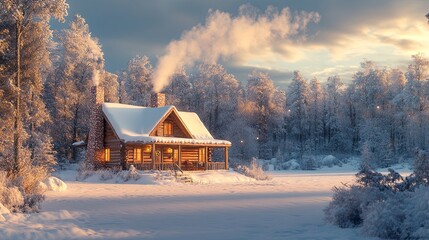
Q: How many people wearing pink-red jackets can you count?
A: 0